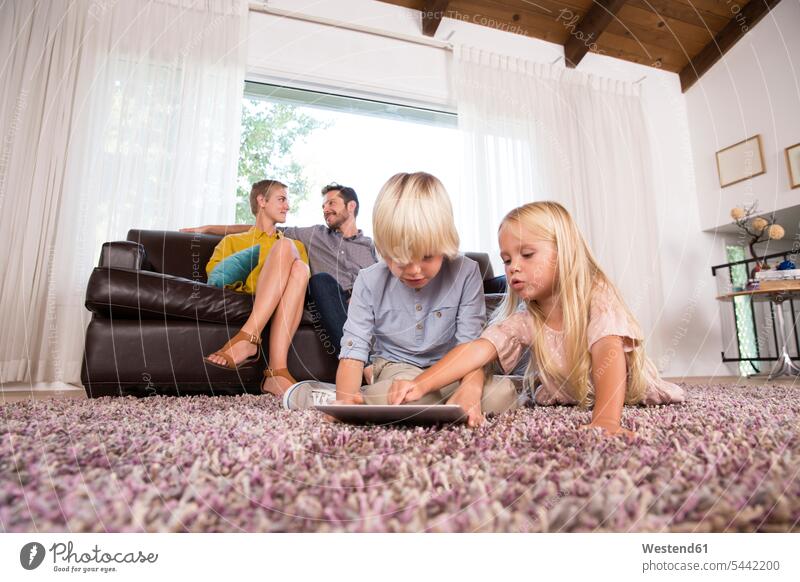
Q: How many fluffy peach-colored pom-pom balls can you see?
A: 3